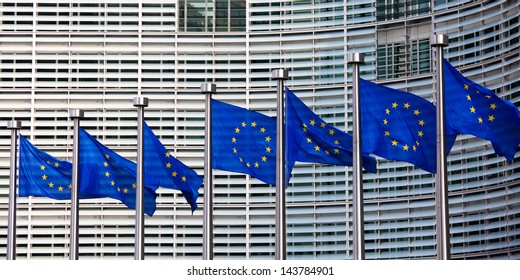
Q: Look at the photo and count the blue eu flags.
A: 7